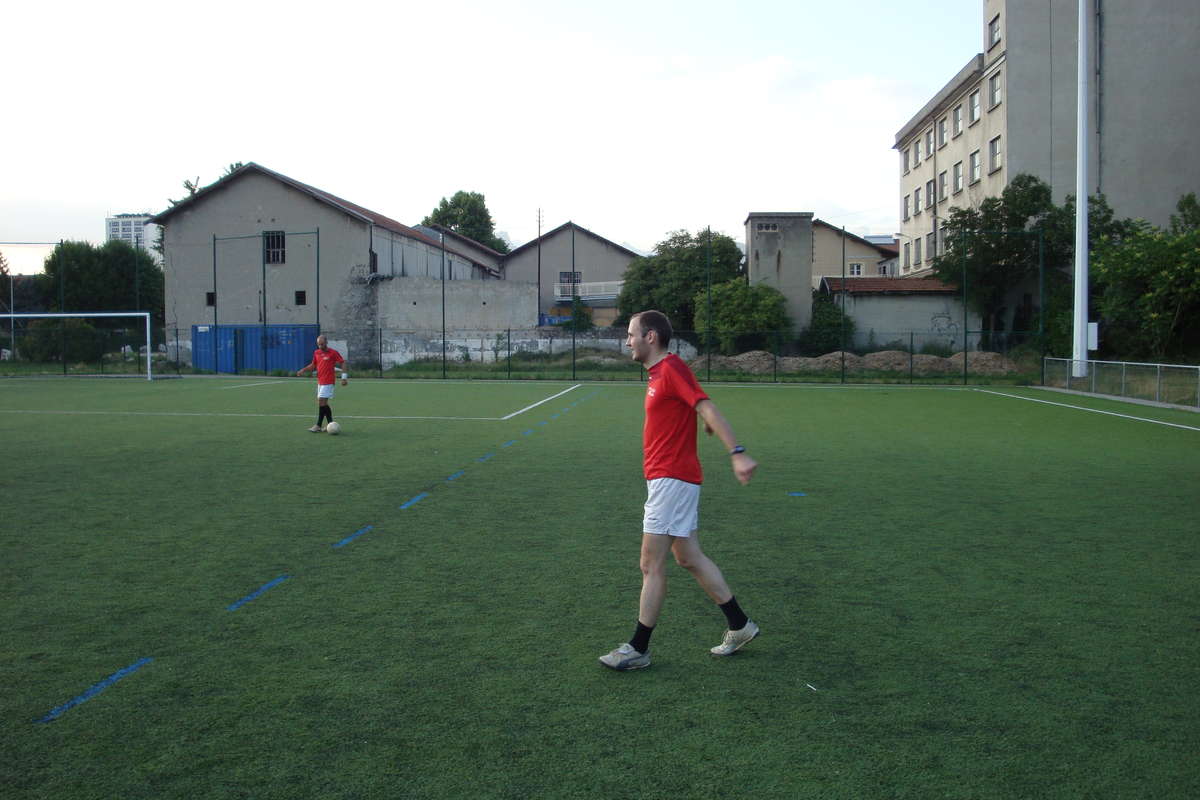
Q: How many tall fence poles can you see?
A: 11